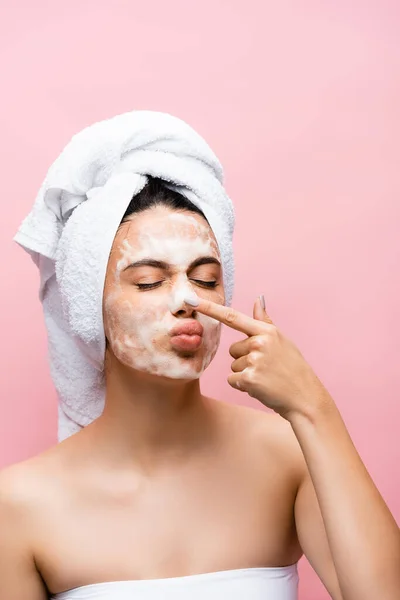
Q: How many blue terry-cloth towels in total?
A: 0